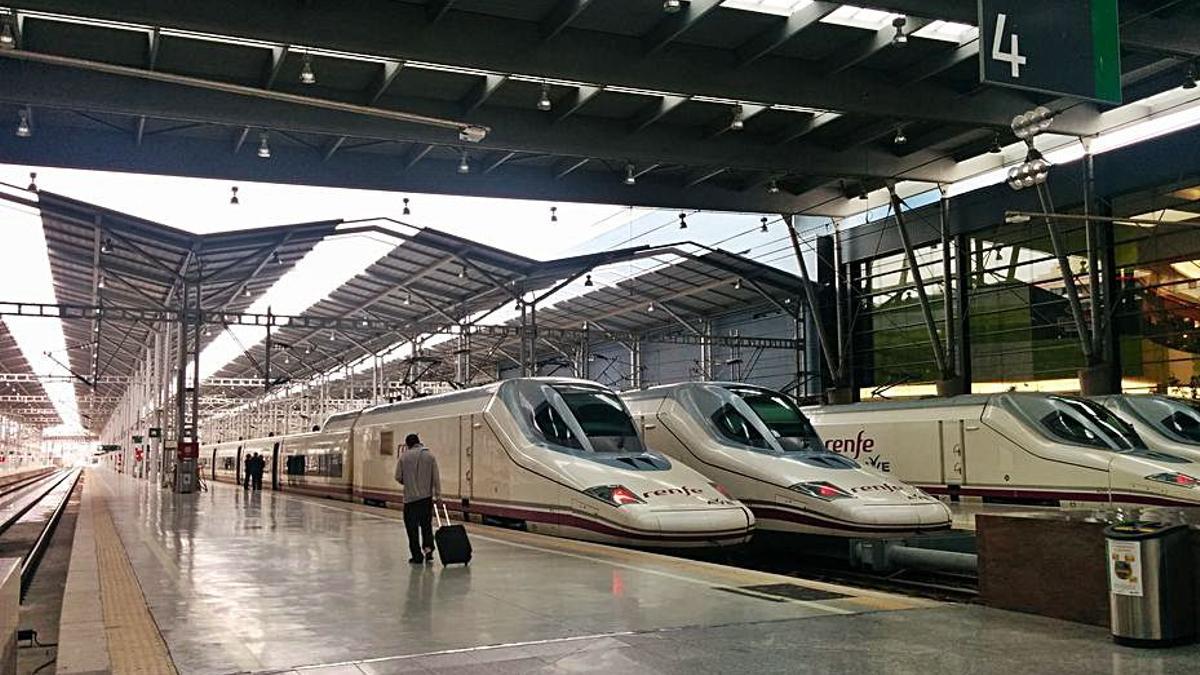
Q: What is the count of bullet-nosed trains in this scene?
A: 4